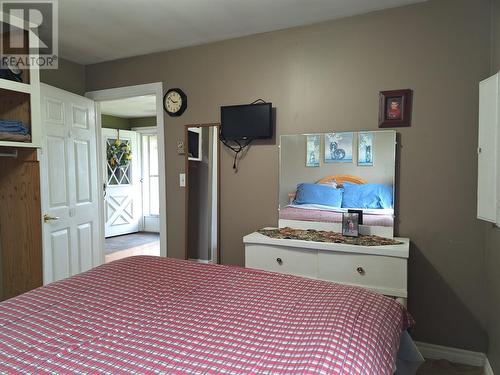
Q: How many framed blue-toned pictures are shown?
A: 3